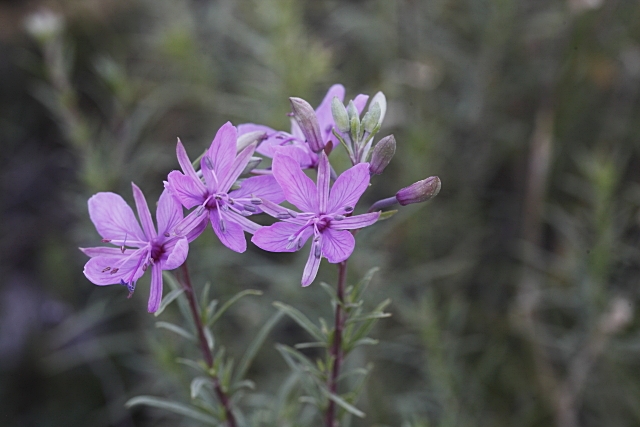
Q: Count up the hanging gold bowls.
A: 0